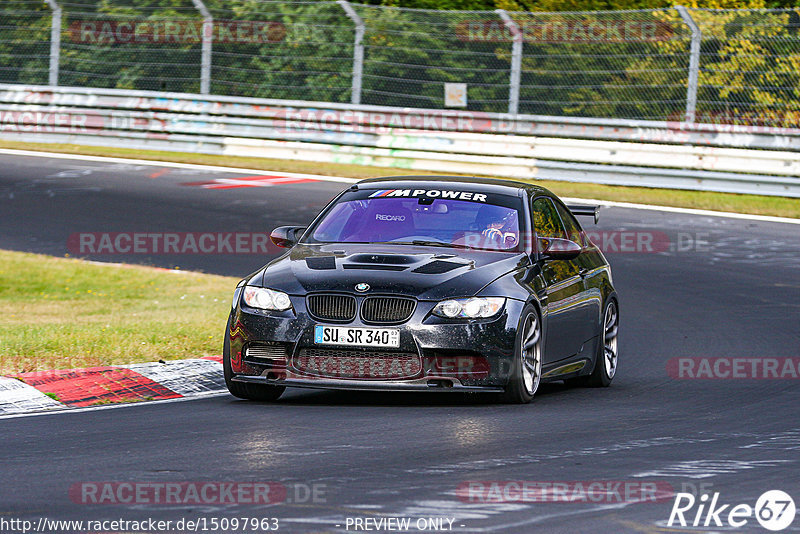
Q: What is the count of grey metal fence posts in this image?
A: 5